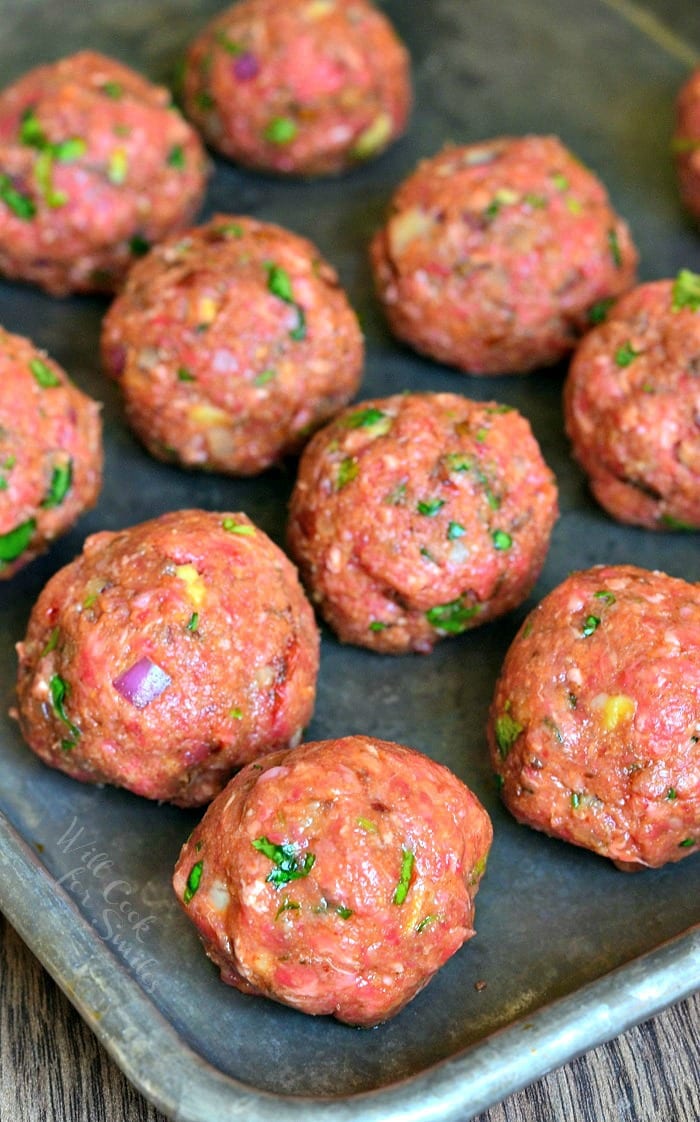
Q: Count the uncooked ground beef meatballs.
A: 11